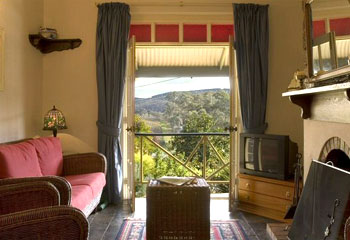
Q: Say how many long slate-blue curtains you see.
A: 2